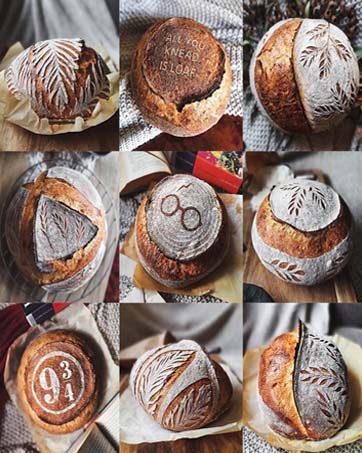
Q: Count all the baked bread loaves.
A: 9